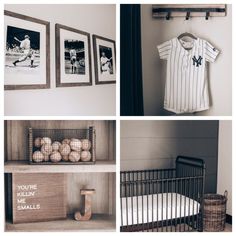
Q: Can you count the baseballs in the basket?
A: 14